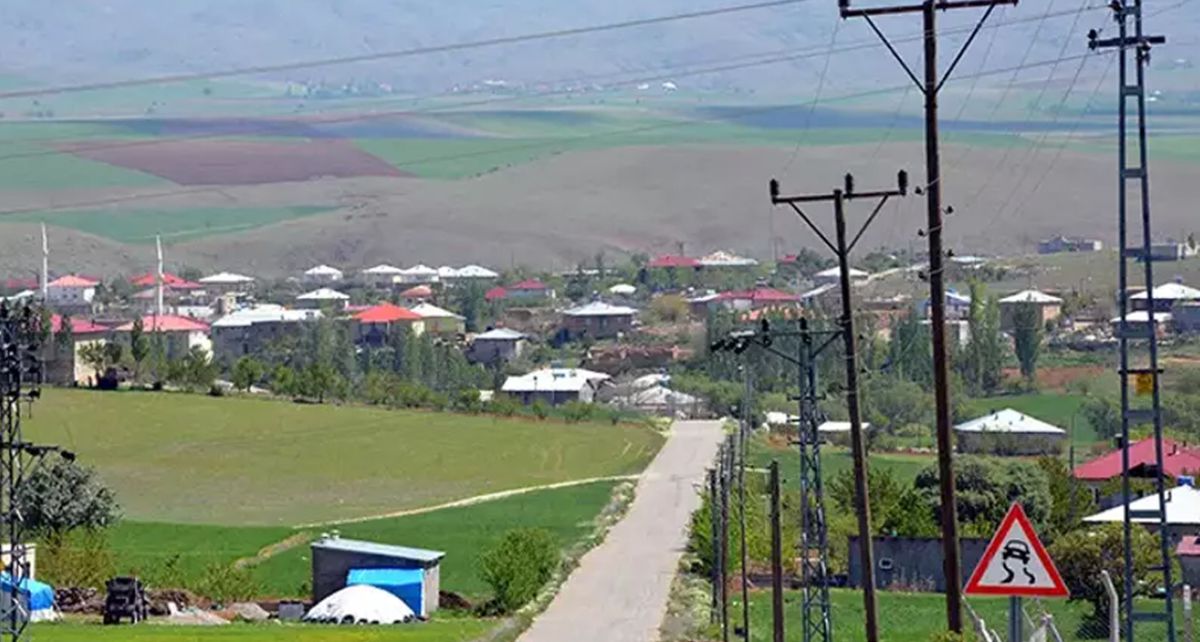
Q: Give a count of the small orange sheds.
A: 0